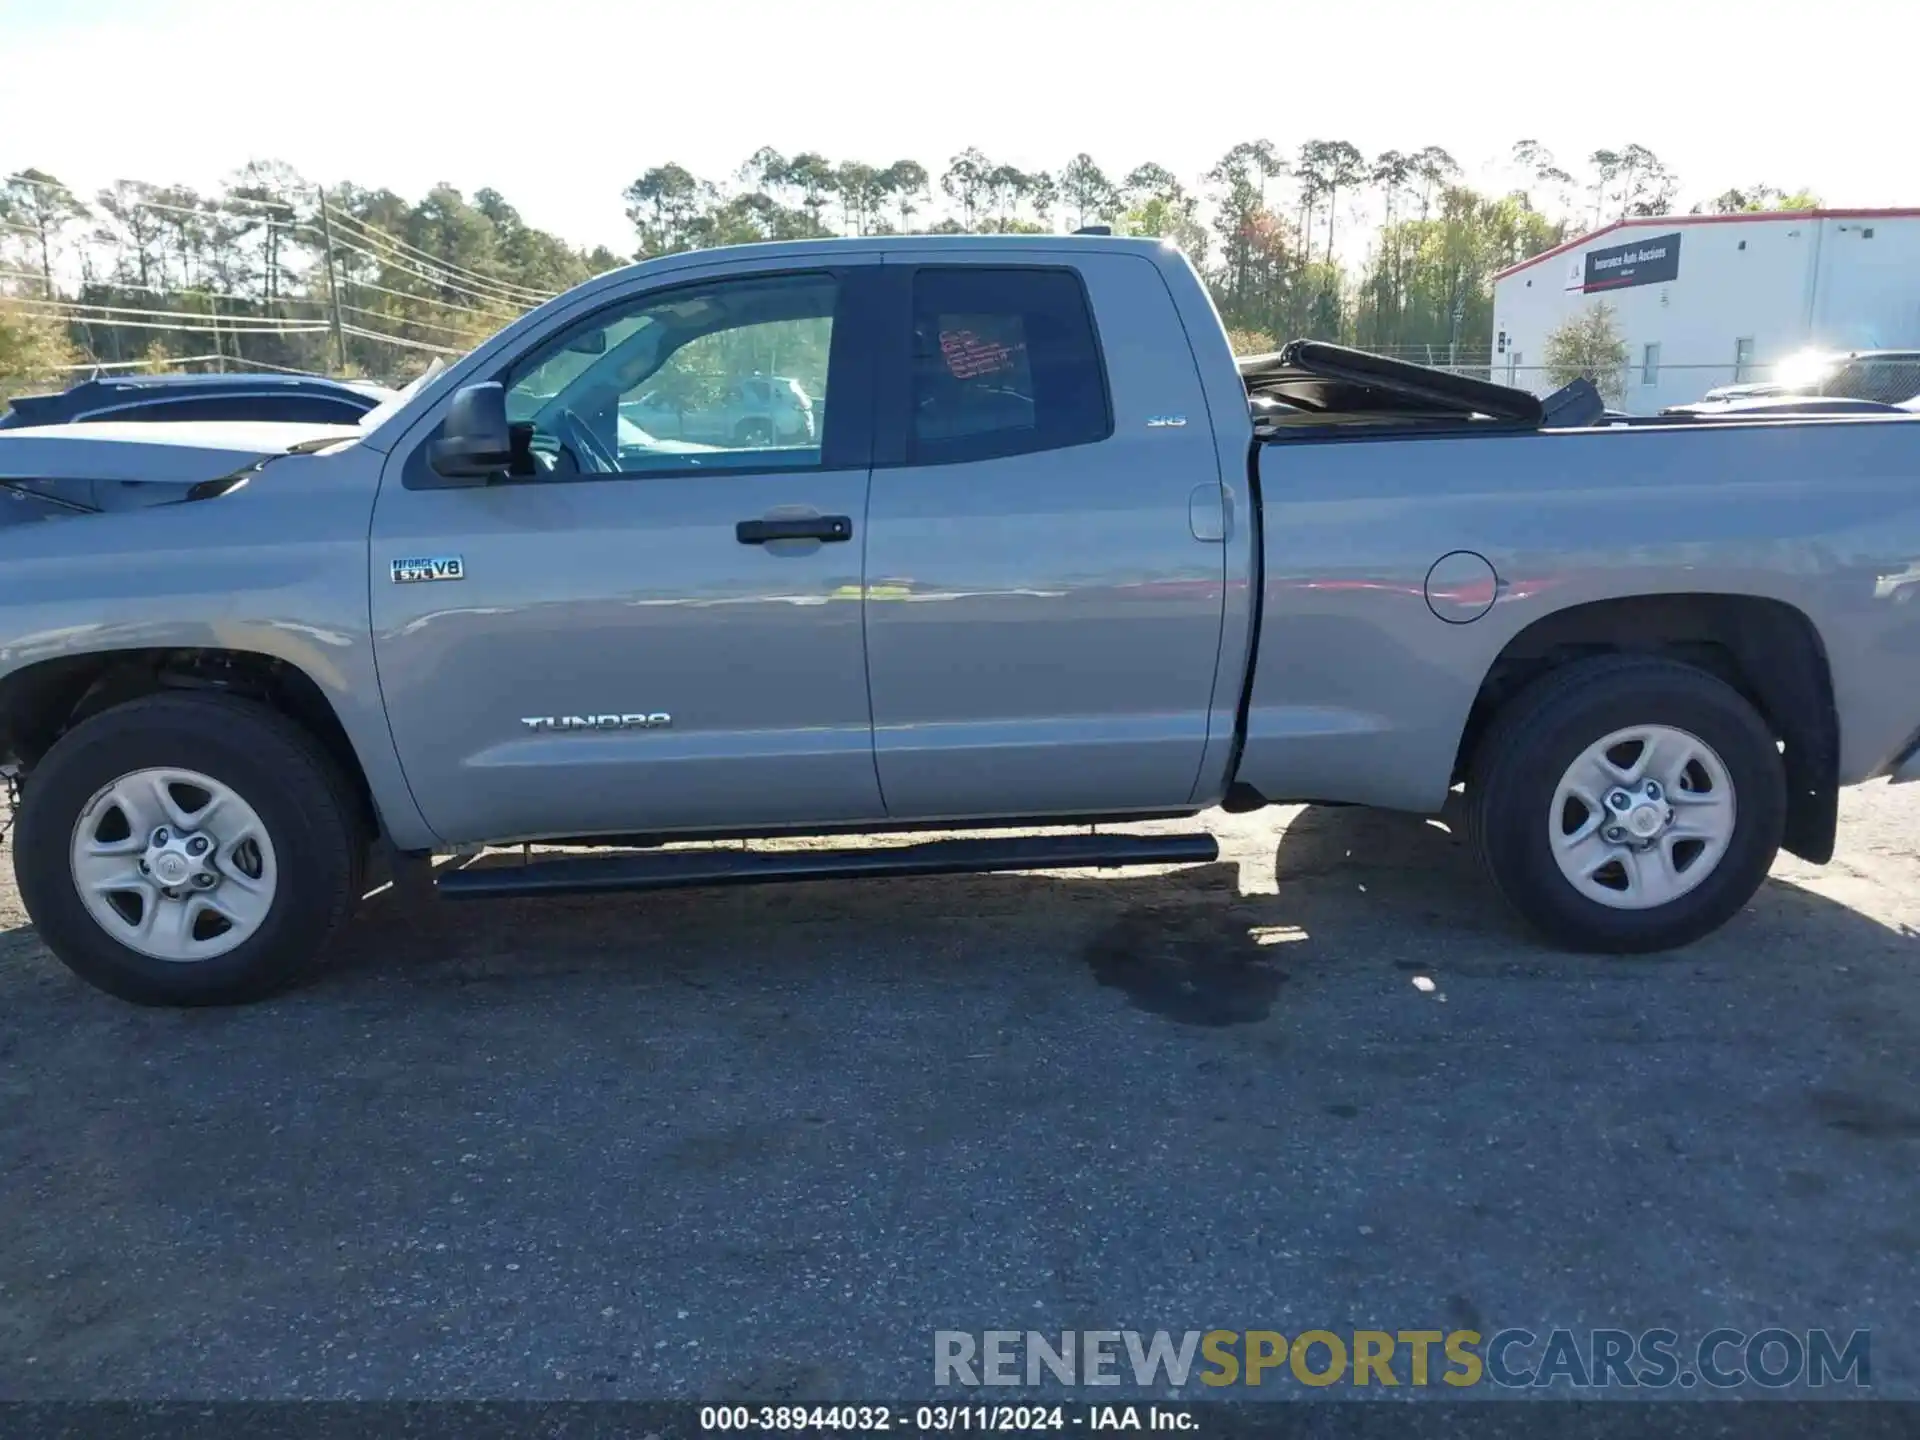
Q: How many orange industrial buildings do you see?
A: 0